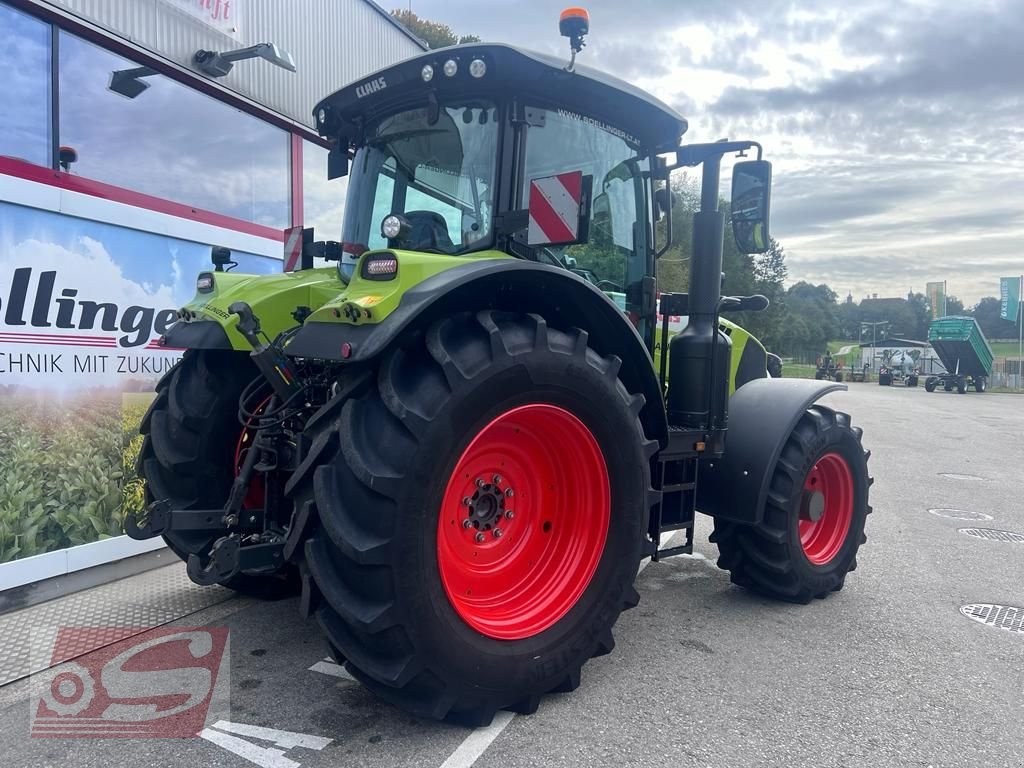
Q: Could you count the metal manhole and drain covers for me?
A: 4